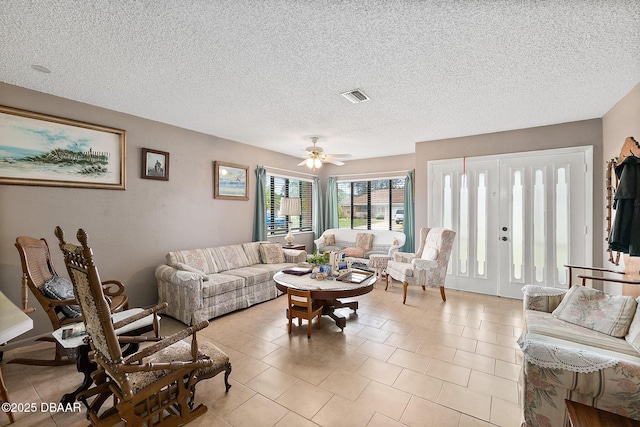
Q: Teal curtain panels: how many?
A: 4